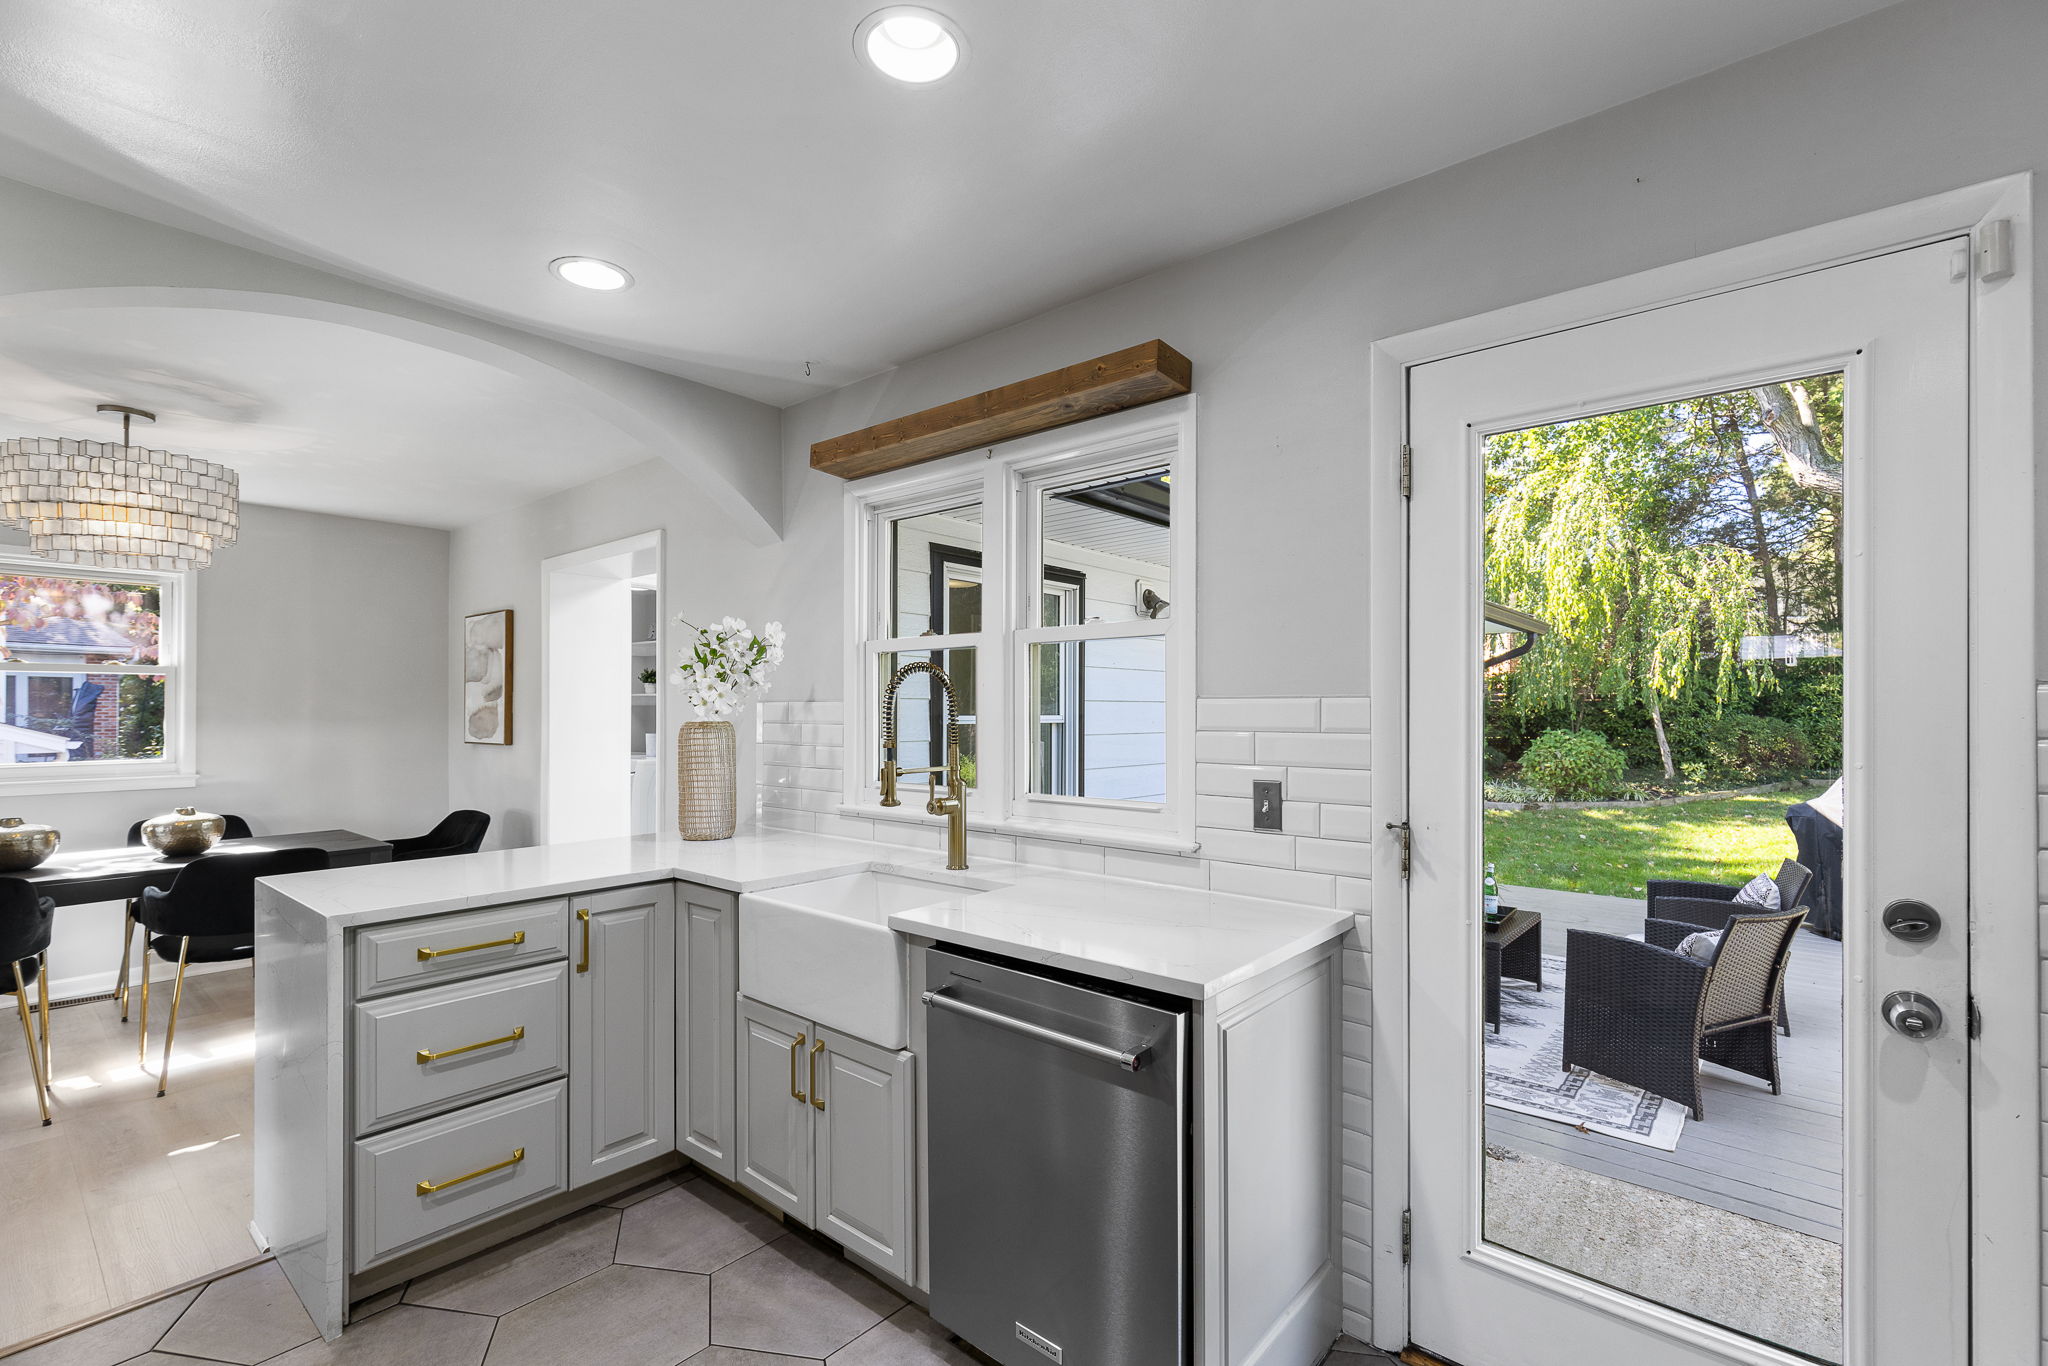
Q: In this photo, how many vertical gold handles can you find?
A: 3